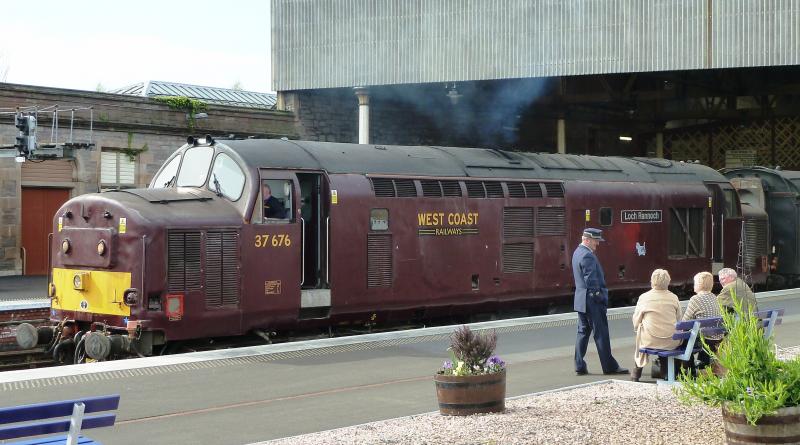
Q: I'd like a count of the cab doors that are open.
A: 1